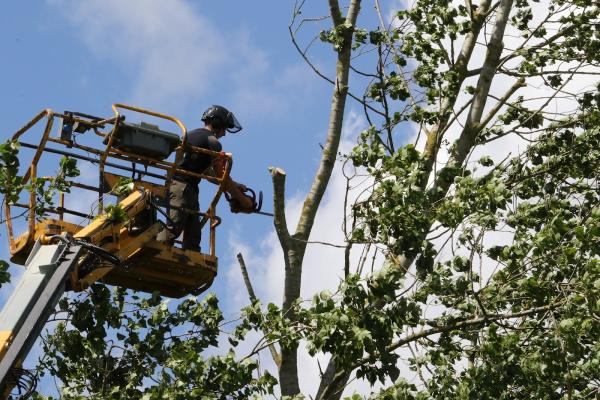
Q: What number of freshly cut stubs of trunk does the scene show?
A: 1